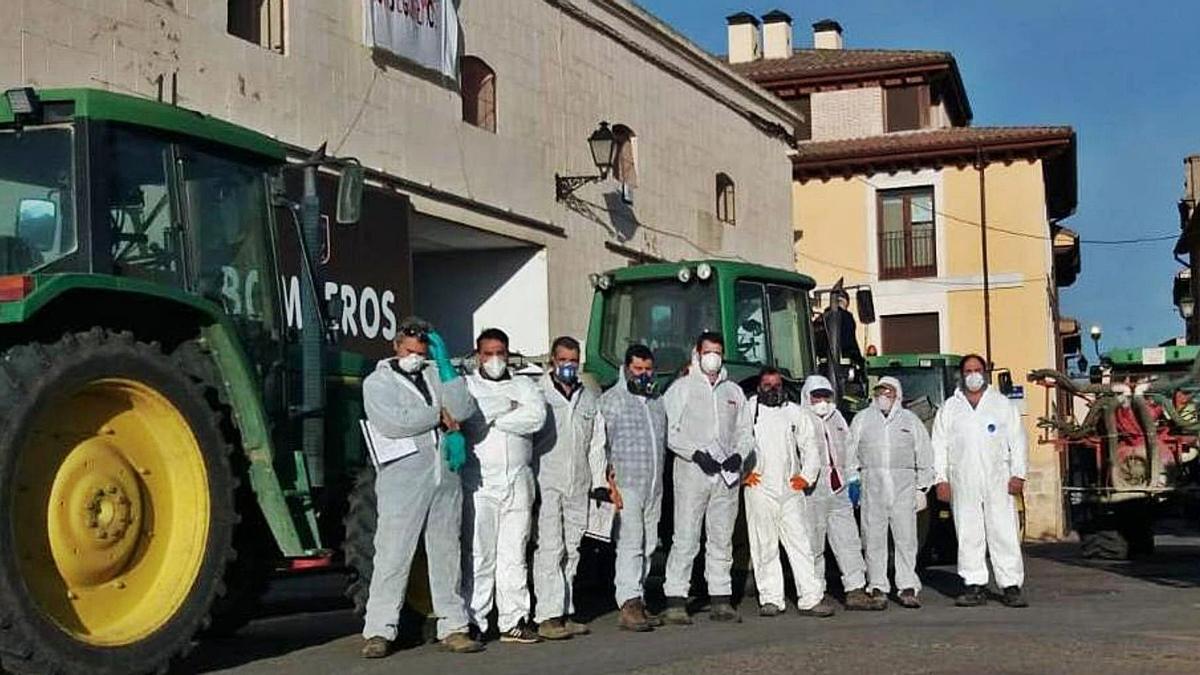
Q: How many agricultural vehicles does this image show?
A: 4